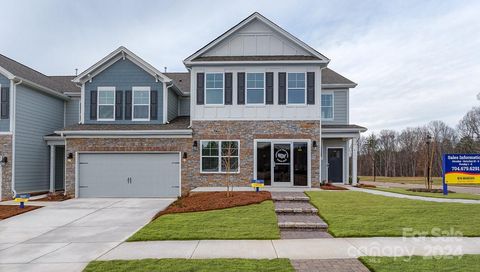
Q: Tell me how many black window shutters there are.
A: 11